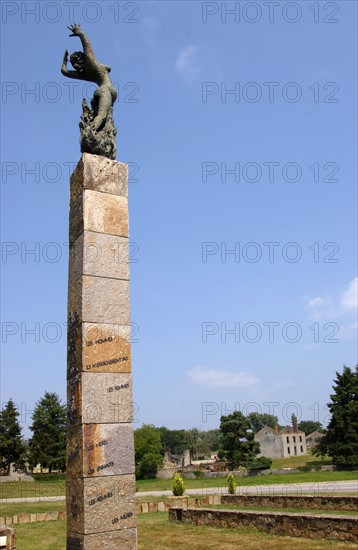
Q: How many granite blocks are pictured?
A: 9